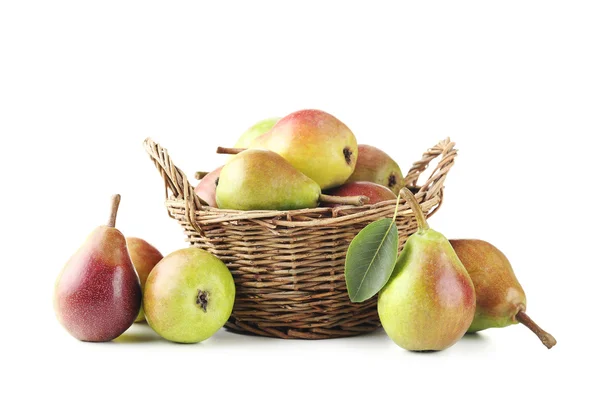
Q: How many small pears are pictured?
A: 11